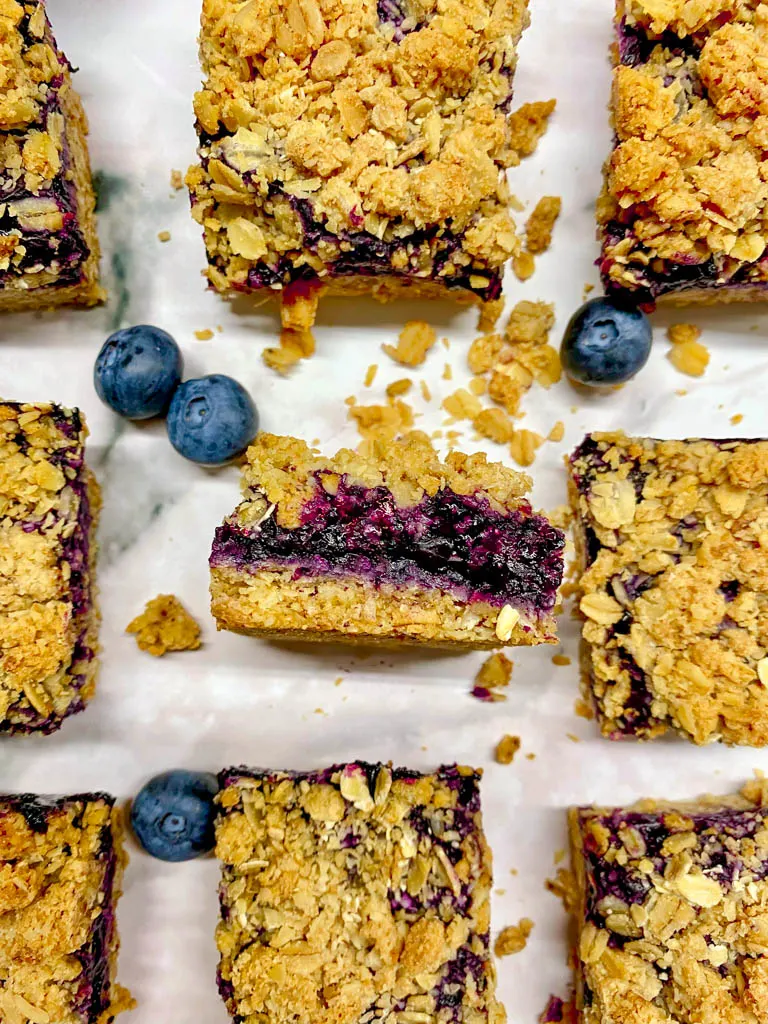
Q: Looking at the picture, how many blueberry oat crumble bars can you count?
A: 9